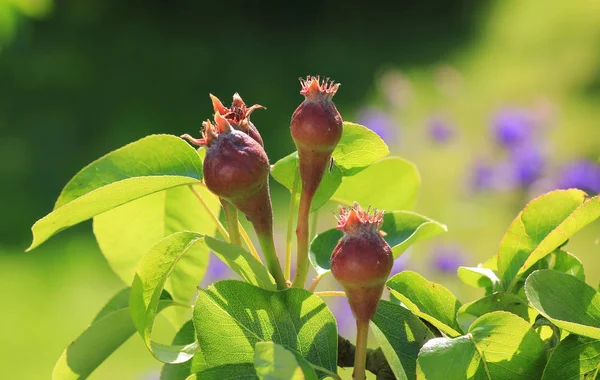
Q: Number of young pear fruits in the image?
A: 4